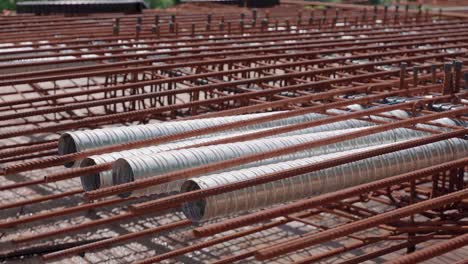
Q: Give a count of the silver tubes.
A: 4